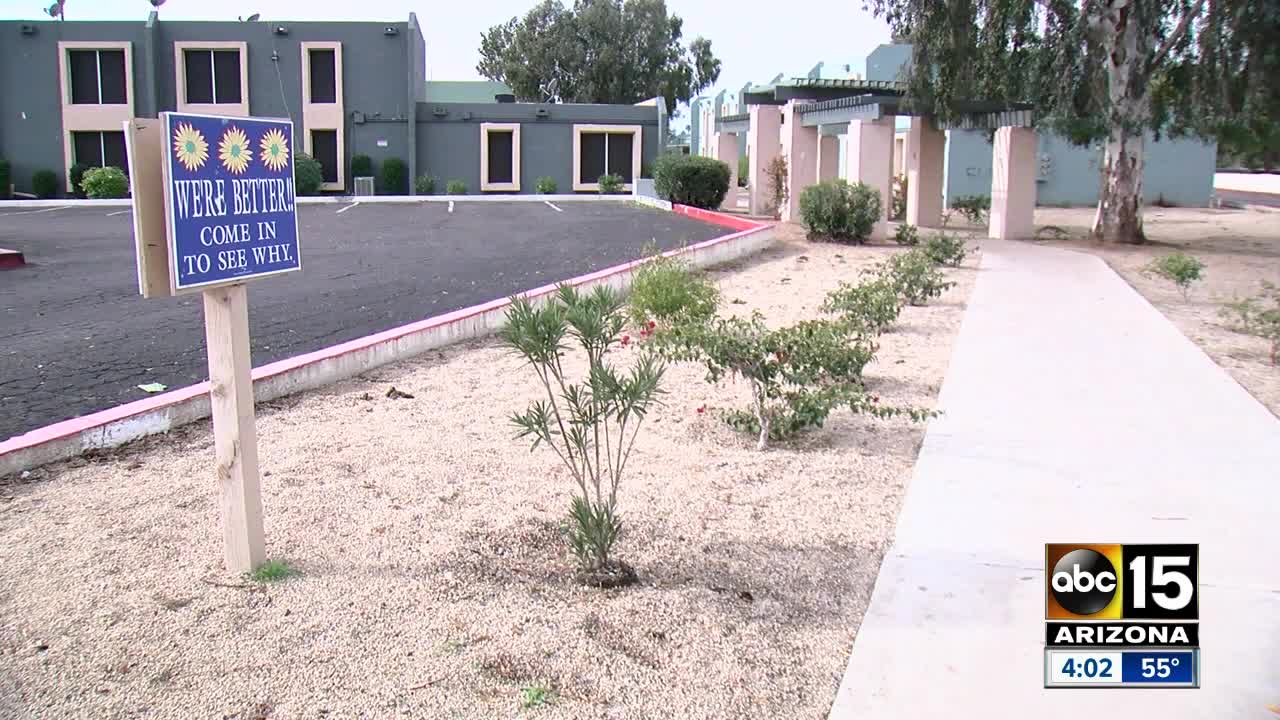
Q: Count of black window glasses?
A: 11